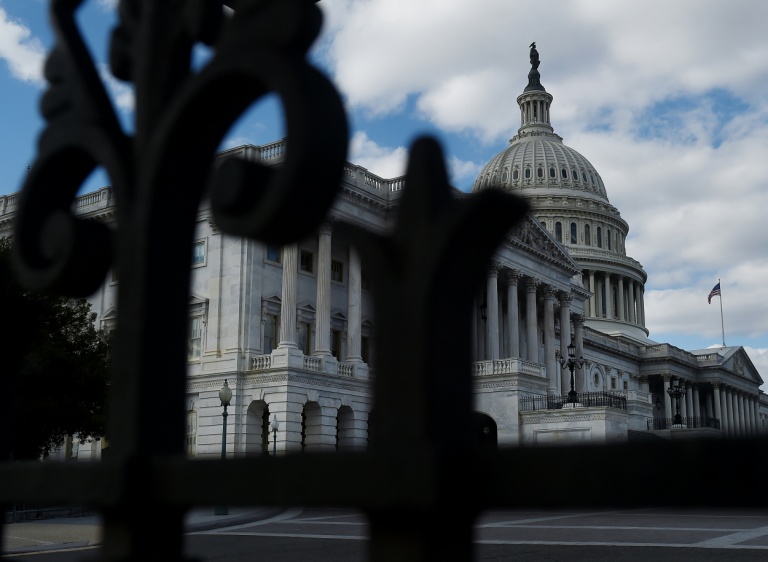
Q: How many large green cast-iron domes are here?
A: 0